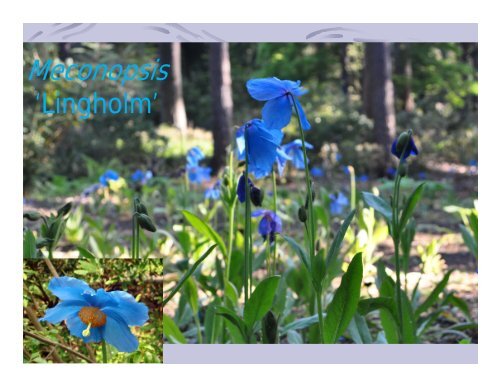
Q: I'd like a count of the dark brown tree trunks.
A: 3